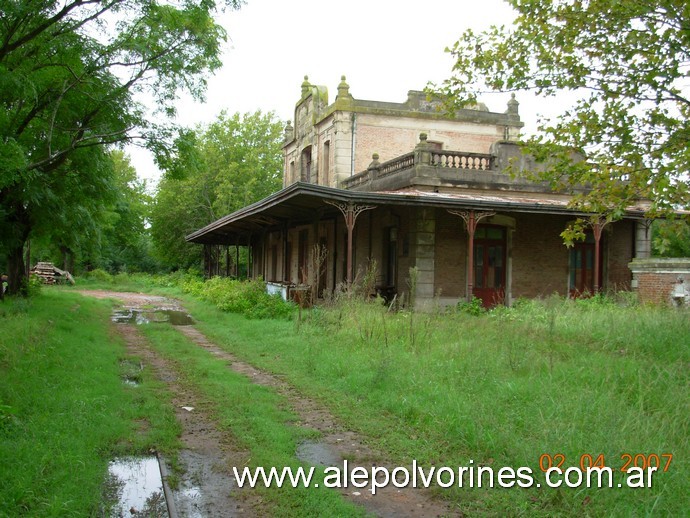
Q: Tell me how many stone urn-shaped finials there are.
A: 6